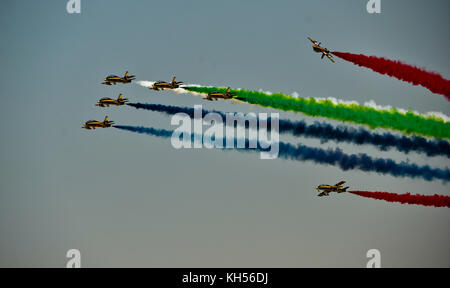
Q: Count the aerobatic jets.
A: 7